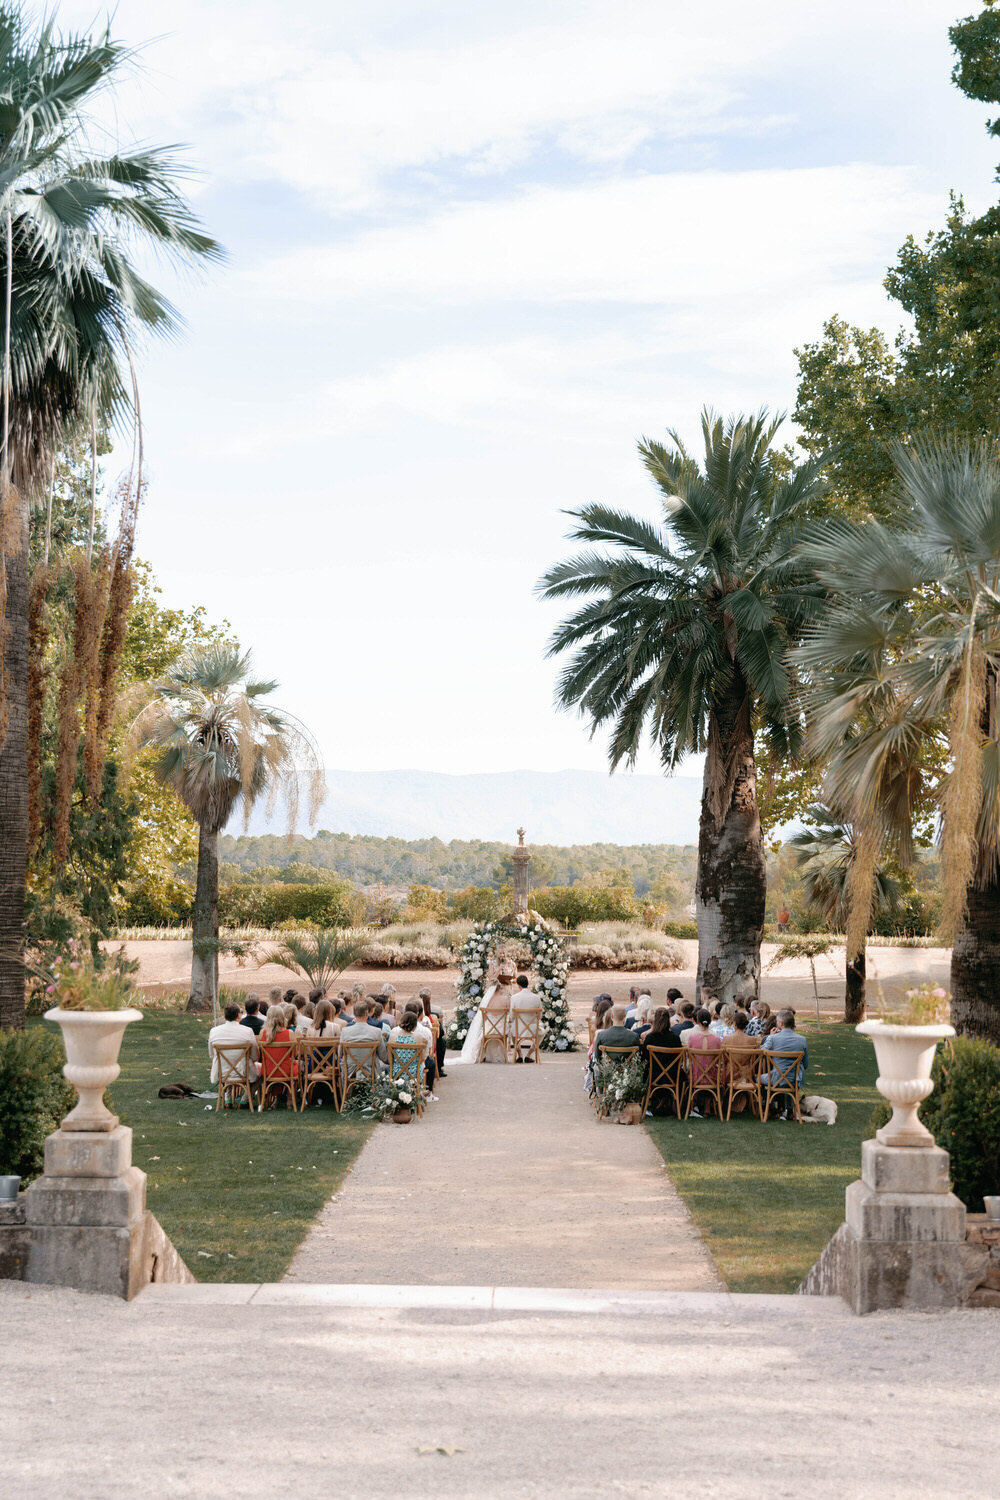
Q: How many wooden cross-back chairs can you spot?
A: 12